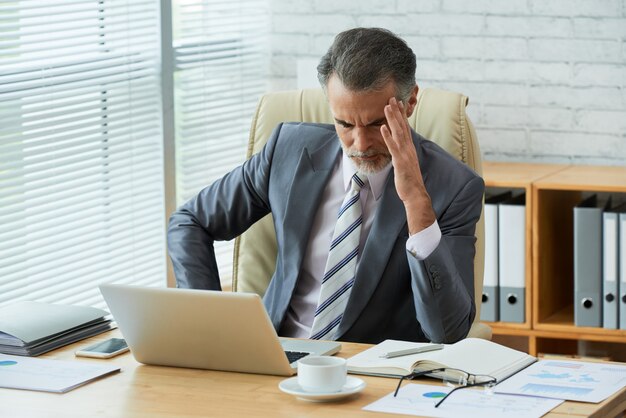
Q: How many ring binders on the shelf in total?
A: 5